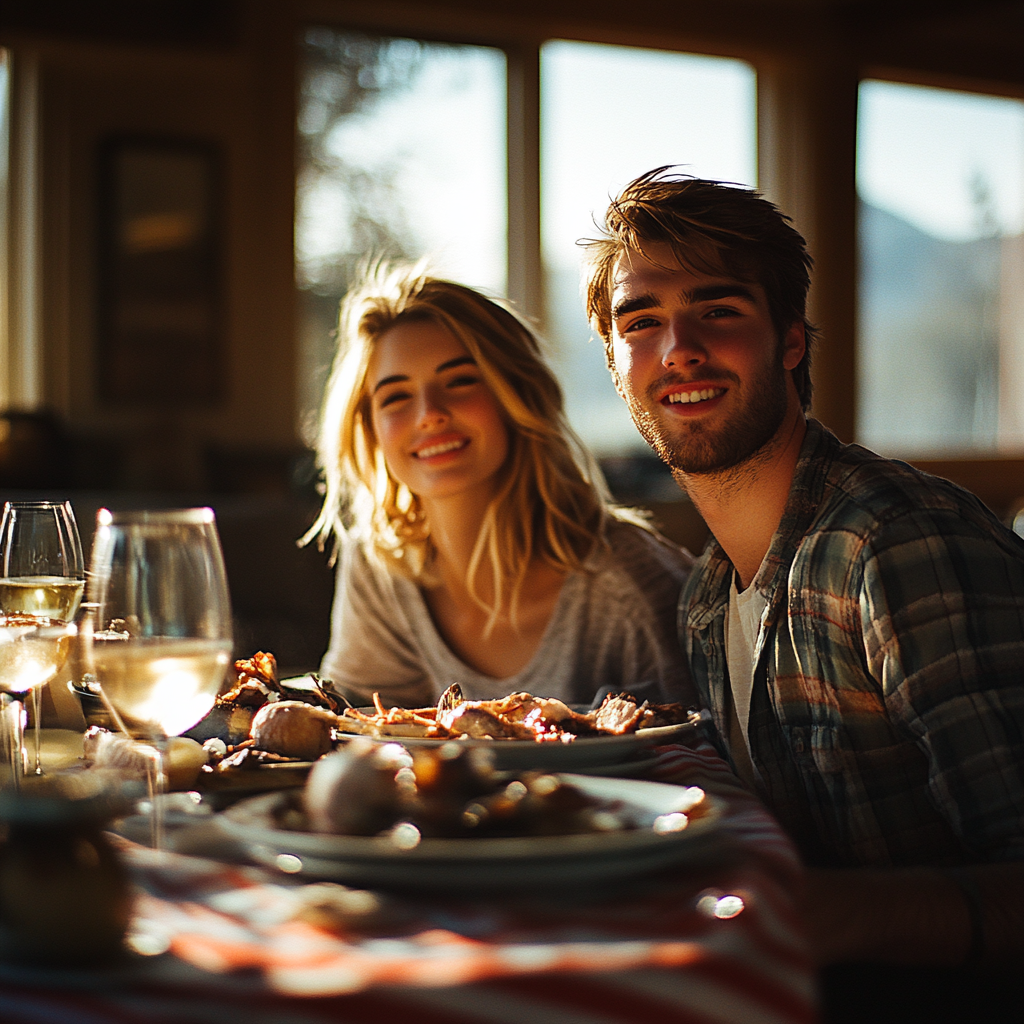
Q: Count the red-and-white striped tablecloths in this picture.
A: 1